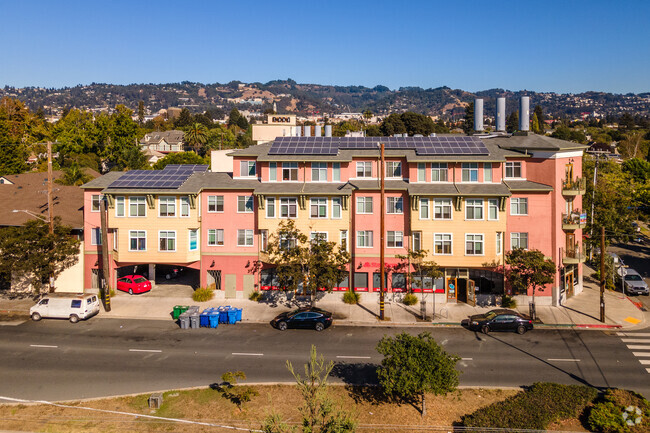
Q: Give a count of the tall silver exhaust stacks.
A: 3